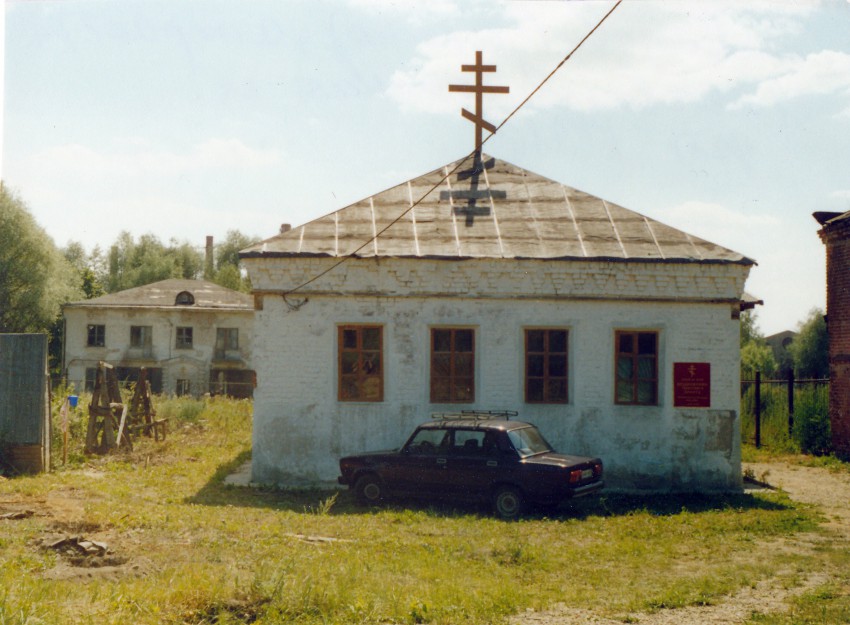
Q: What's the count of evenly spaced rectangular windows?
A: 4